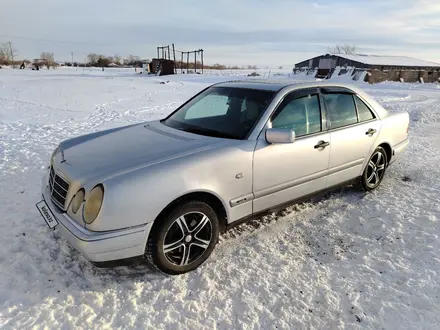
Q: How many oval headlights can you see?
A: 2